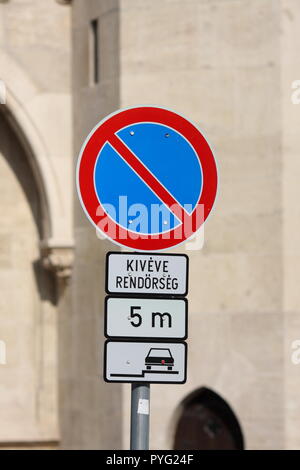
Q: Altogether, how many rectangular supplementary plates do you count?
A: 3